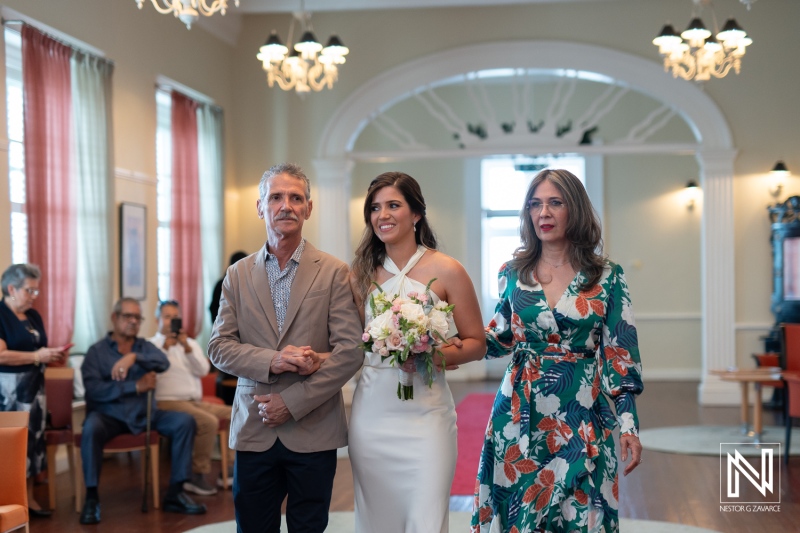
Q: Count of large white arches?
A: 1